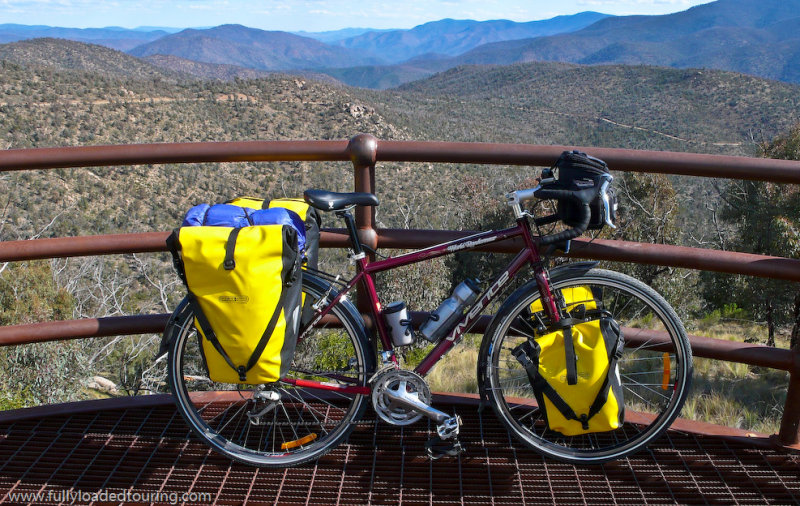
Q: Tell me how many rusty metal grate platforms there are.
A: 1